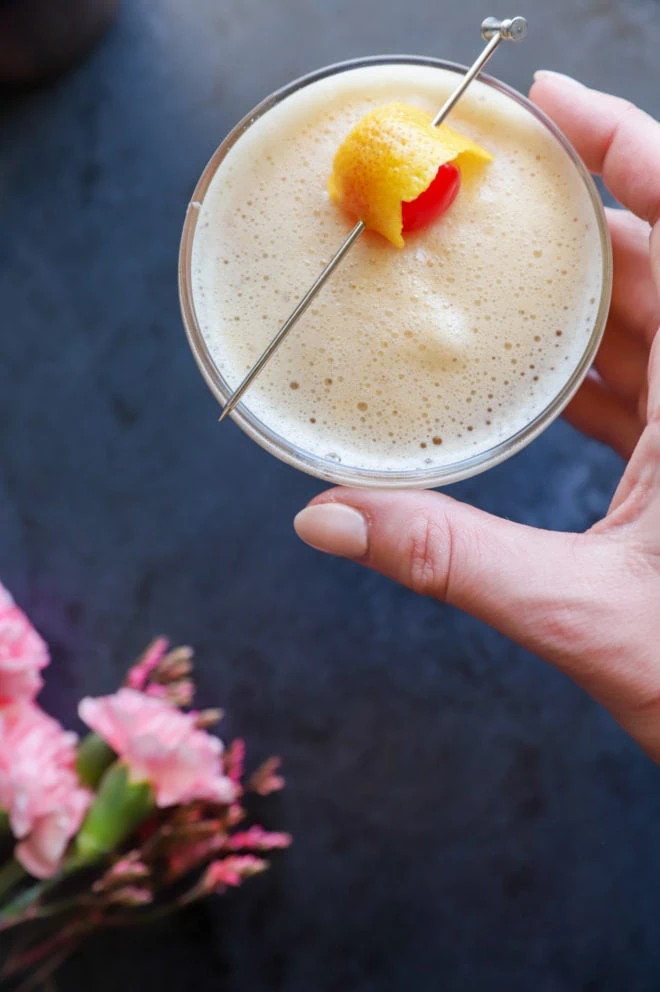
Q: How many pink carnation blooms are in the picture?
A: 3